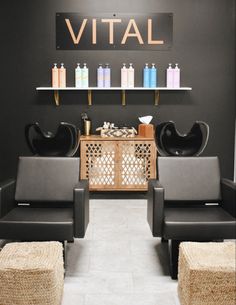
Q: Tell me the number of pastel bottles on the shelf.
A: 12